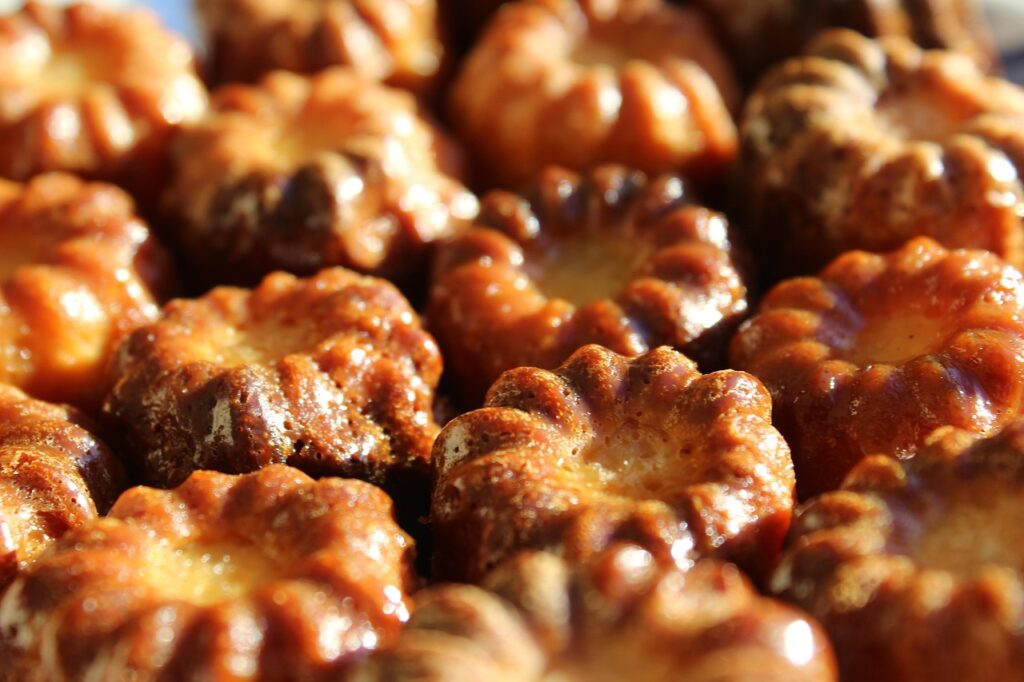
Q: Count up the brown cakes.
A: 15